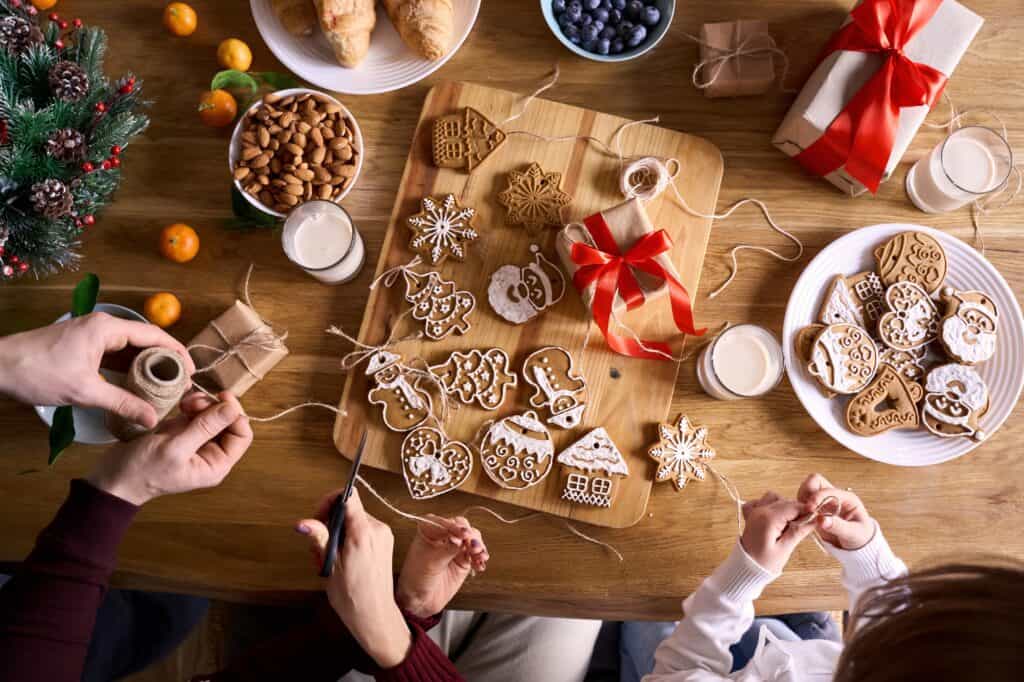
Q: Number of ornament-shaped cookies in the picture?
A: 3